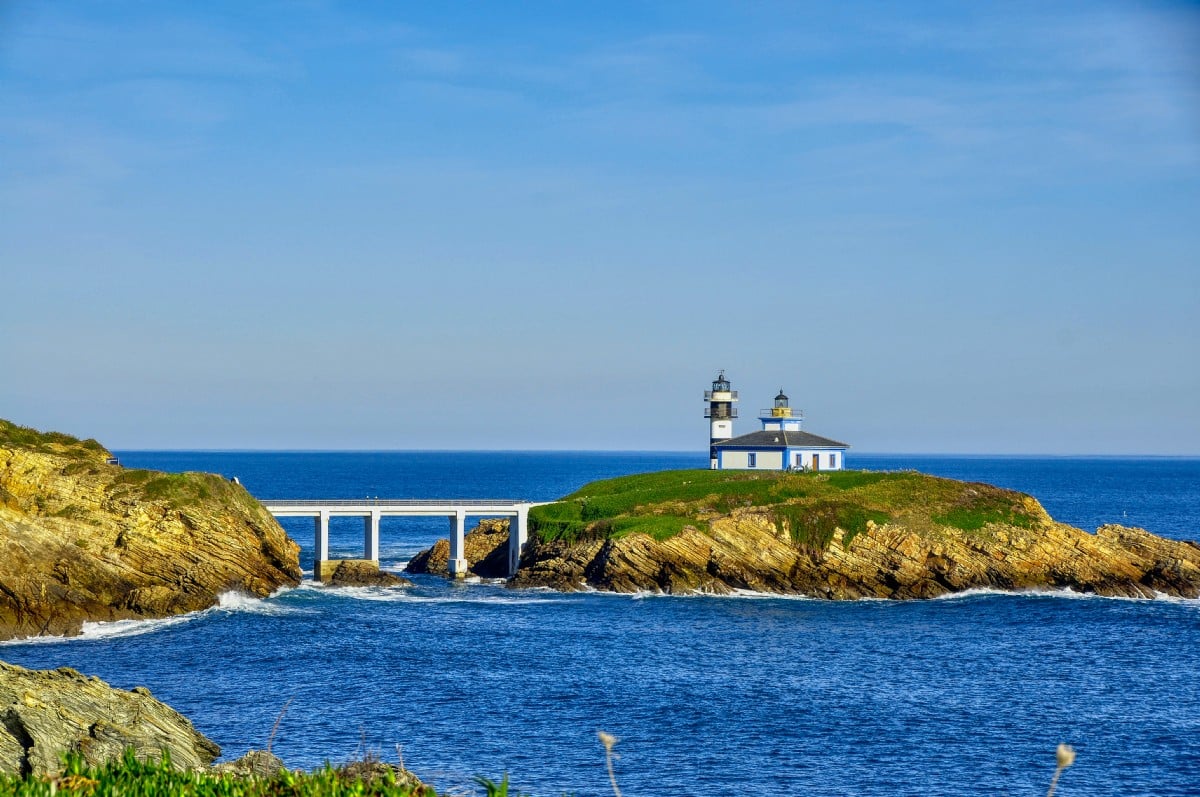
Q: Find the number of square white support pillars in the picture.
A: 4